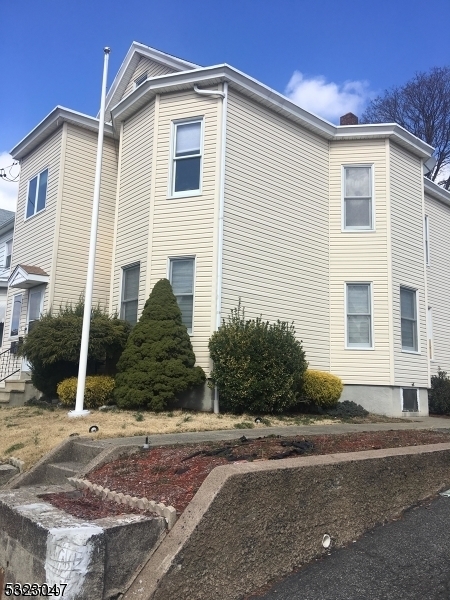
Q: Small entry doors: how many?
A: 1